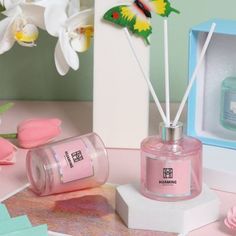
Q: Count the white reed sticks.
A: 3